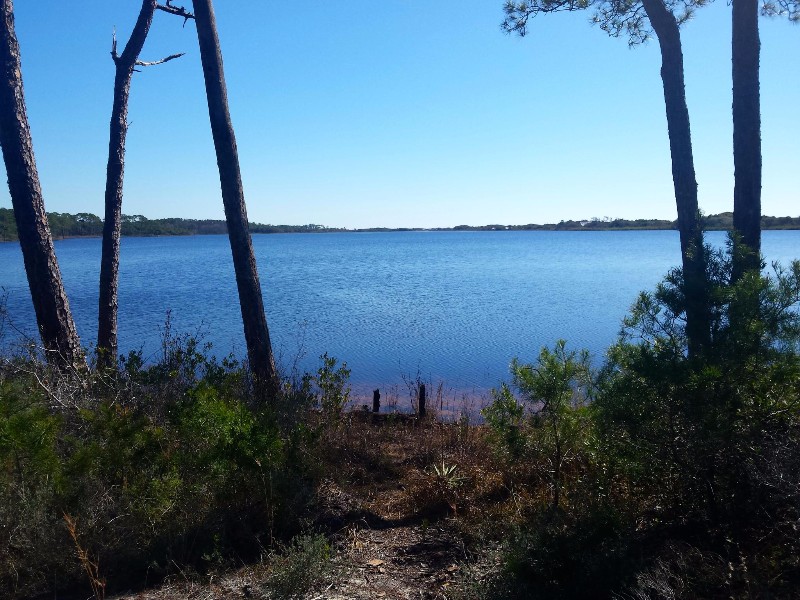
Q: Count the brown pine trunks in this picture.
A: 5